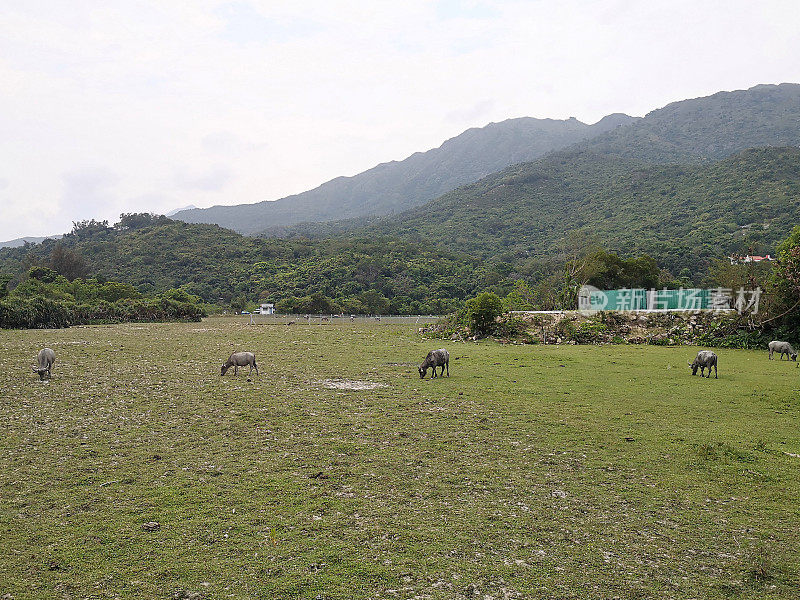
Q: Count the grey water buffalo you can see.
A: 5